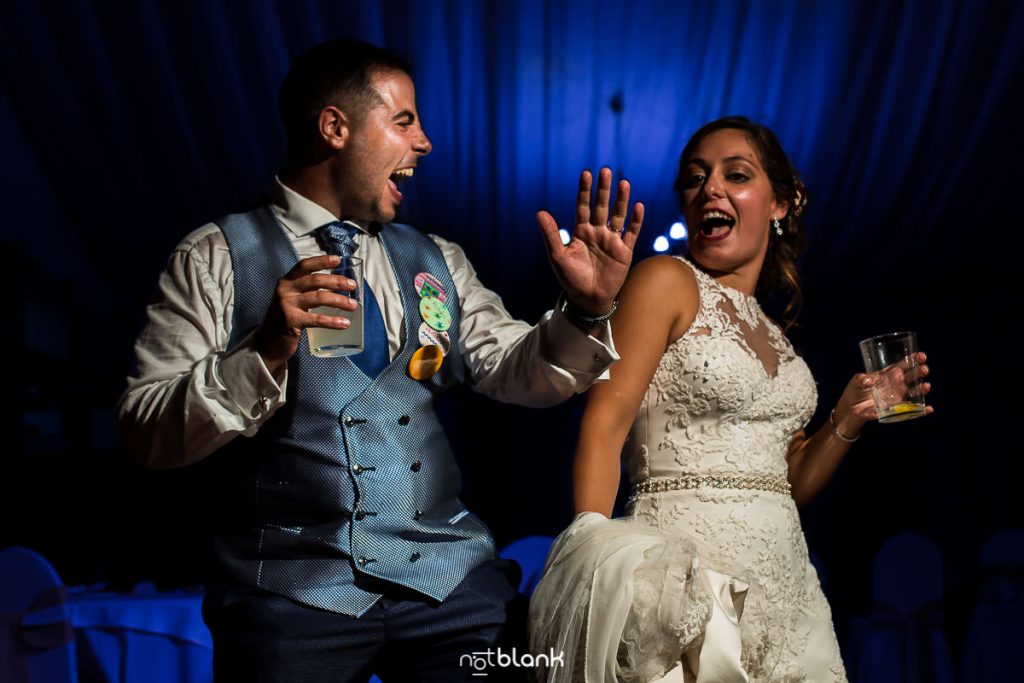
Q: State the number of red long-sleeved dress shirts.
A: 0